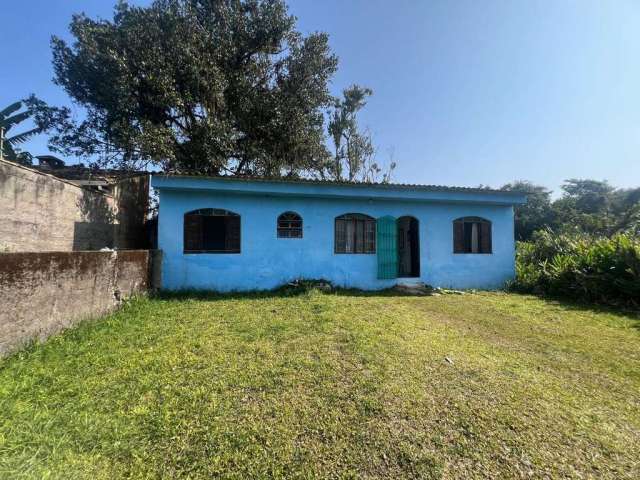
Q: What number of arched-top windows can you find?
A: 4